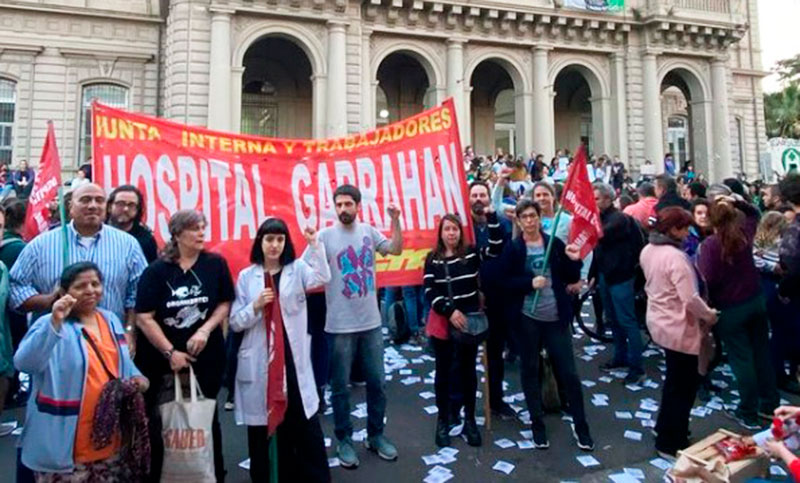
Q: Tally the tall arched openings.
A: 5